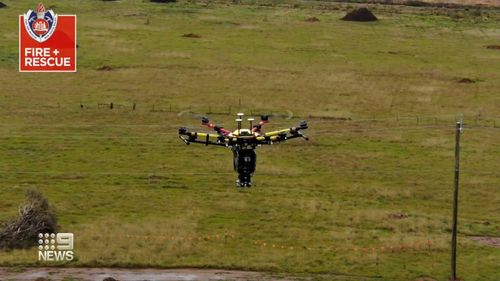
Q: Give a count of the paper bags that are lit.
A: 0